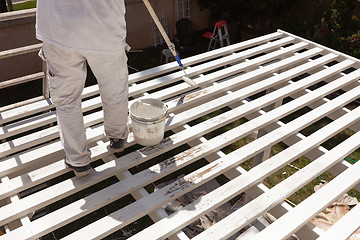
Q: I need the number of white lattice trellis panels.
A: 2